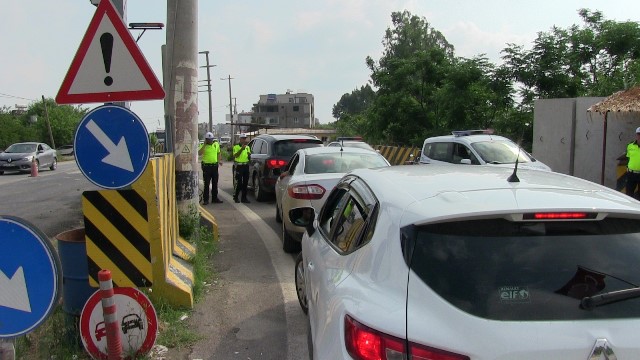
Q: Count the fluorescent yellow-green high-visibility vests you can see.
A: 3